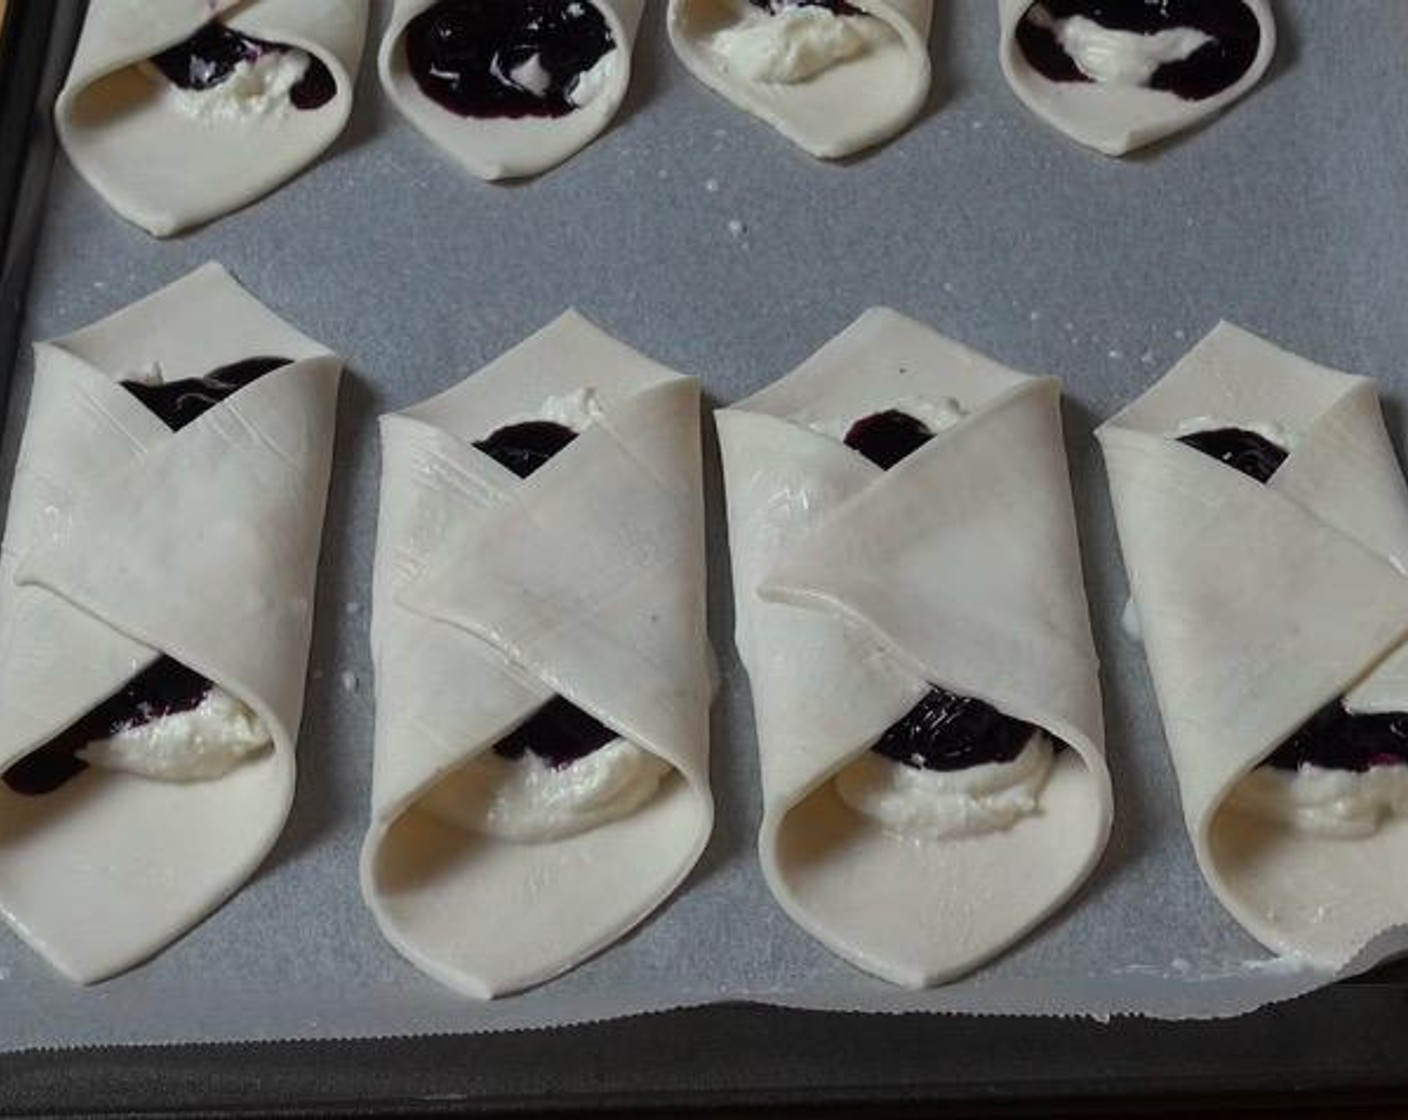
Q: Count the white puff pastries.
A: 8